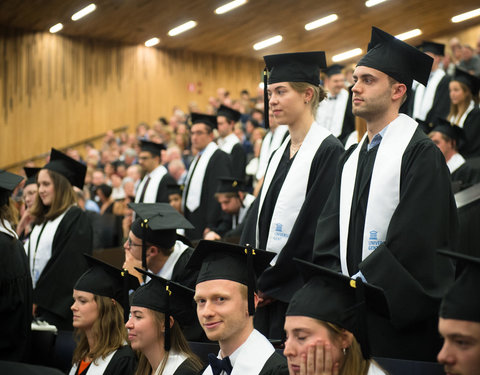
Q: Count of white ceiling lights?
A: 11